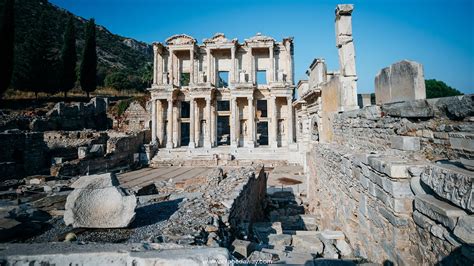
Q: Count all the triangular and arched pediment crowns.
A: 3